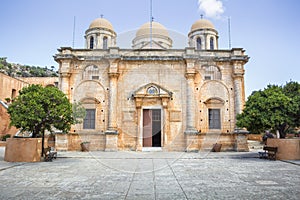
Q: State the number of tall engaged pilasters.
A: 4